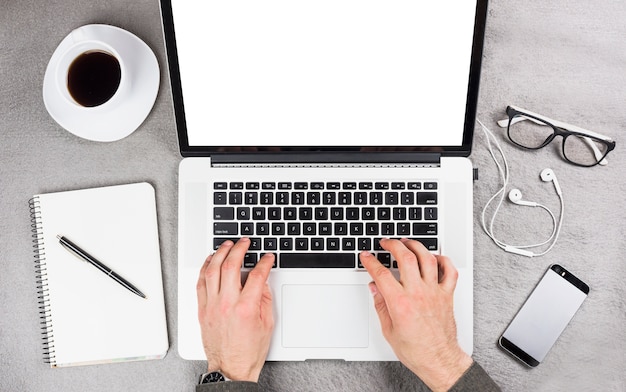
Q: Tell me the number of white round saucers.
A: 1